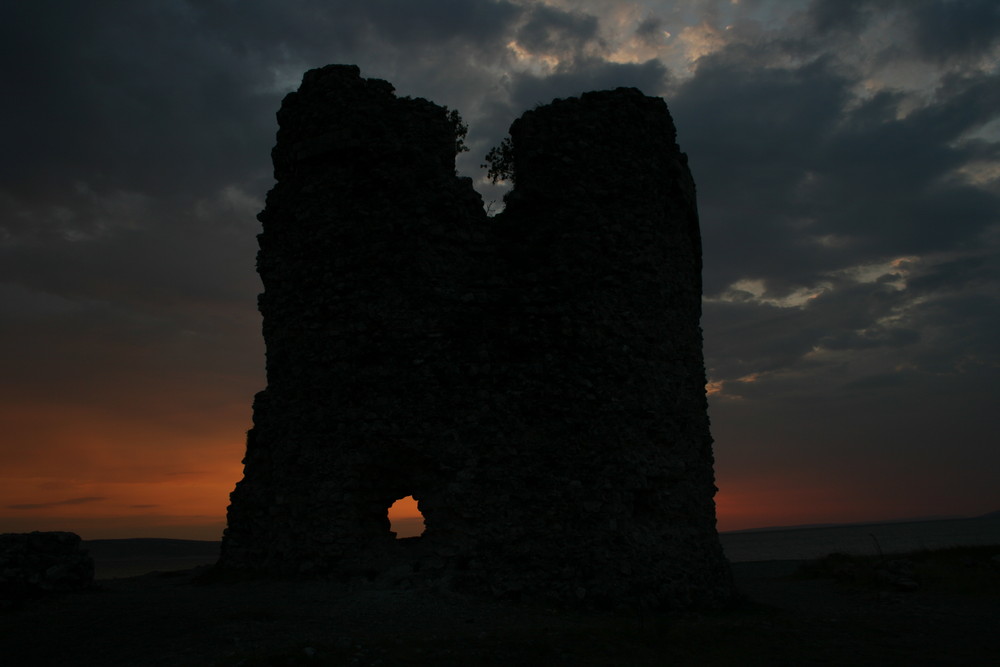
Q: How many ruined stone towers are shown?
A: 1